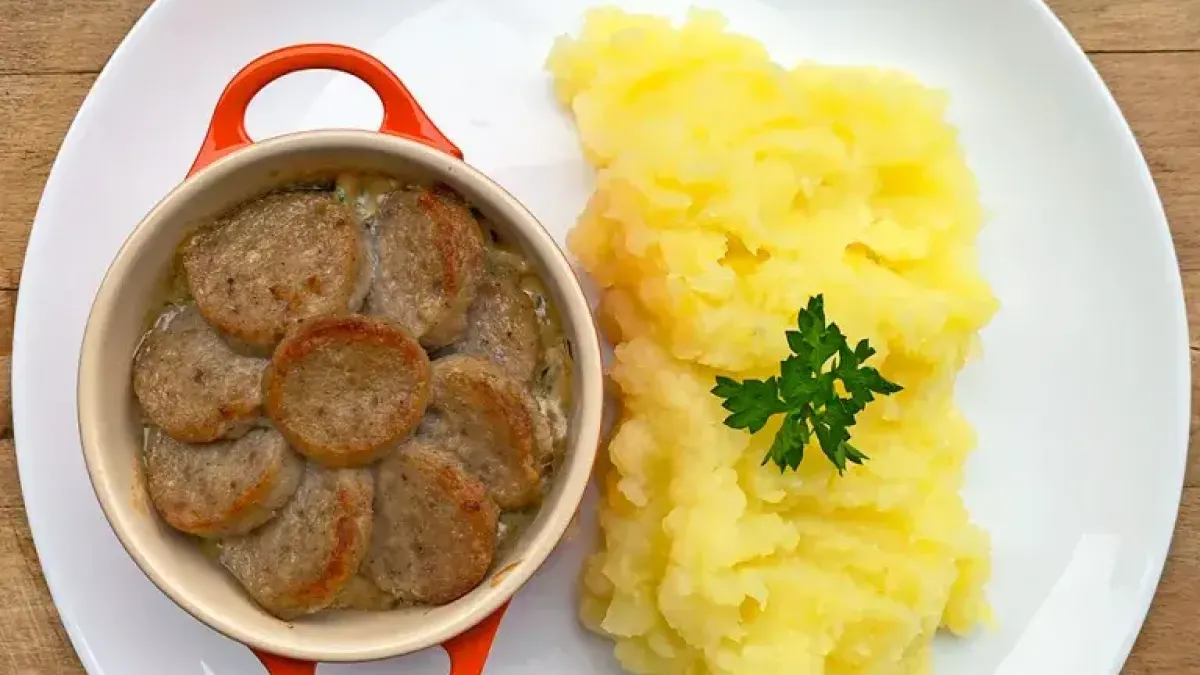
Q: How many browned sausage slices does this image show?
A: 9